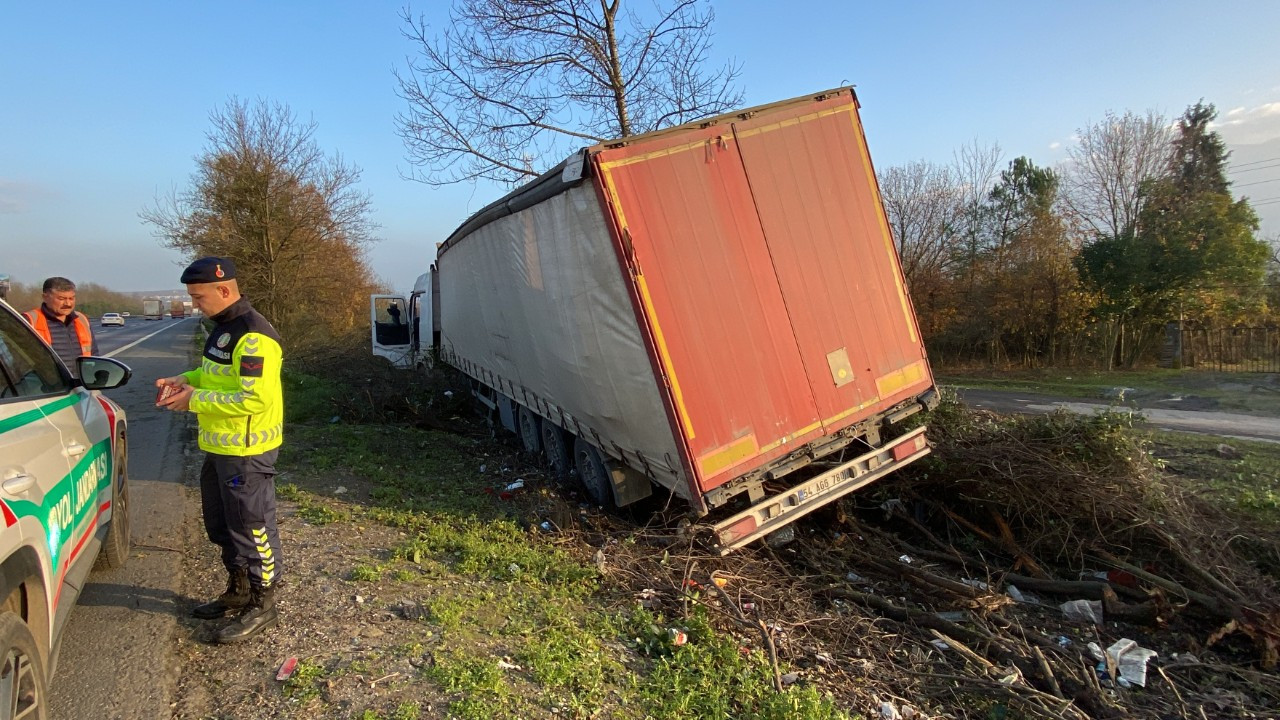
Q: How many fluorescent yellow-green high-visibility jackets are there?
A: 1